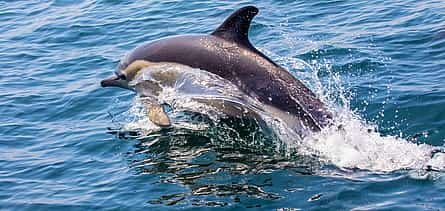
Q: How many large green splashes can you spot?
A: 0